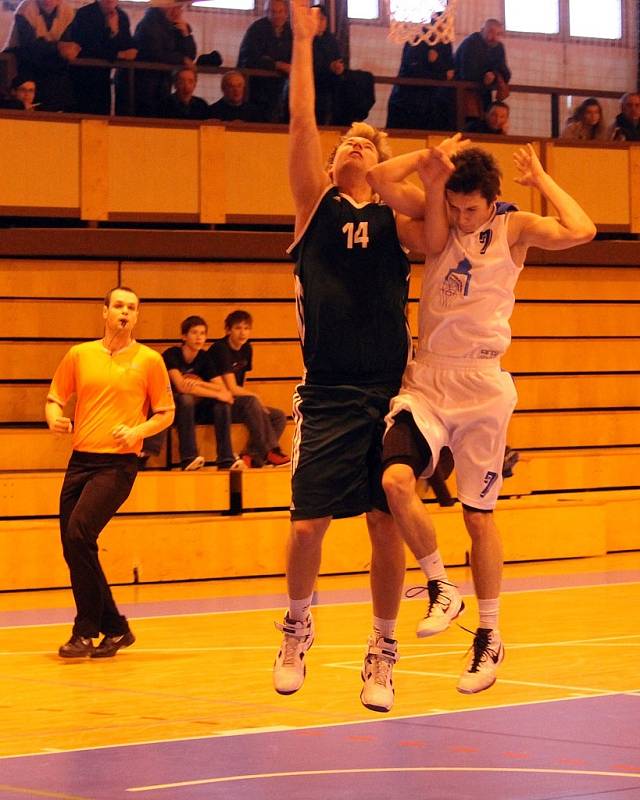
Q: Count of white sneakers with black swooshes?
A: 2